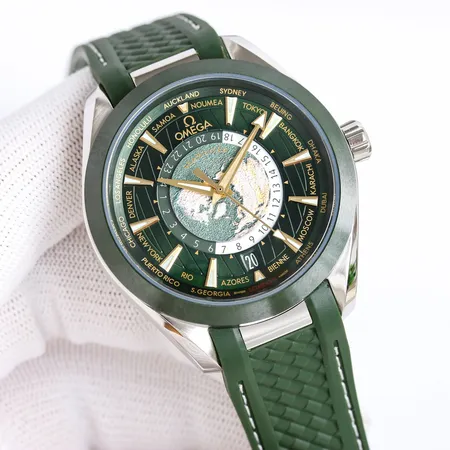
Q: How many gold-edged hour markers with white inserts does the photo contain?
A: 12